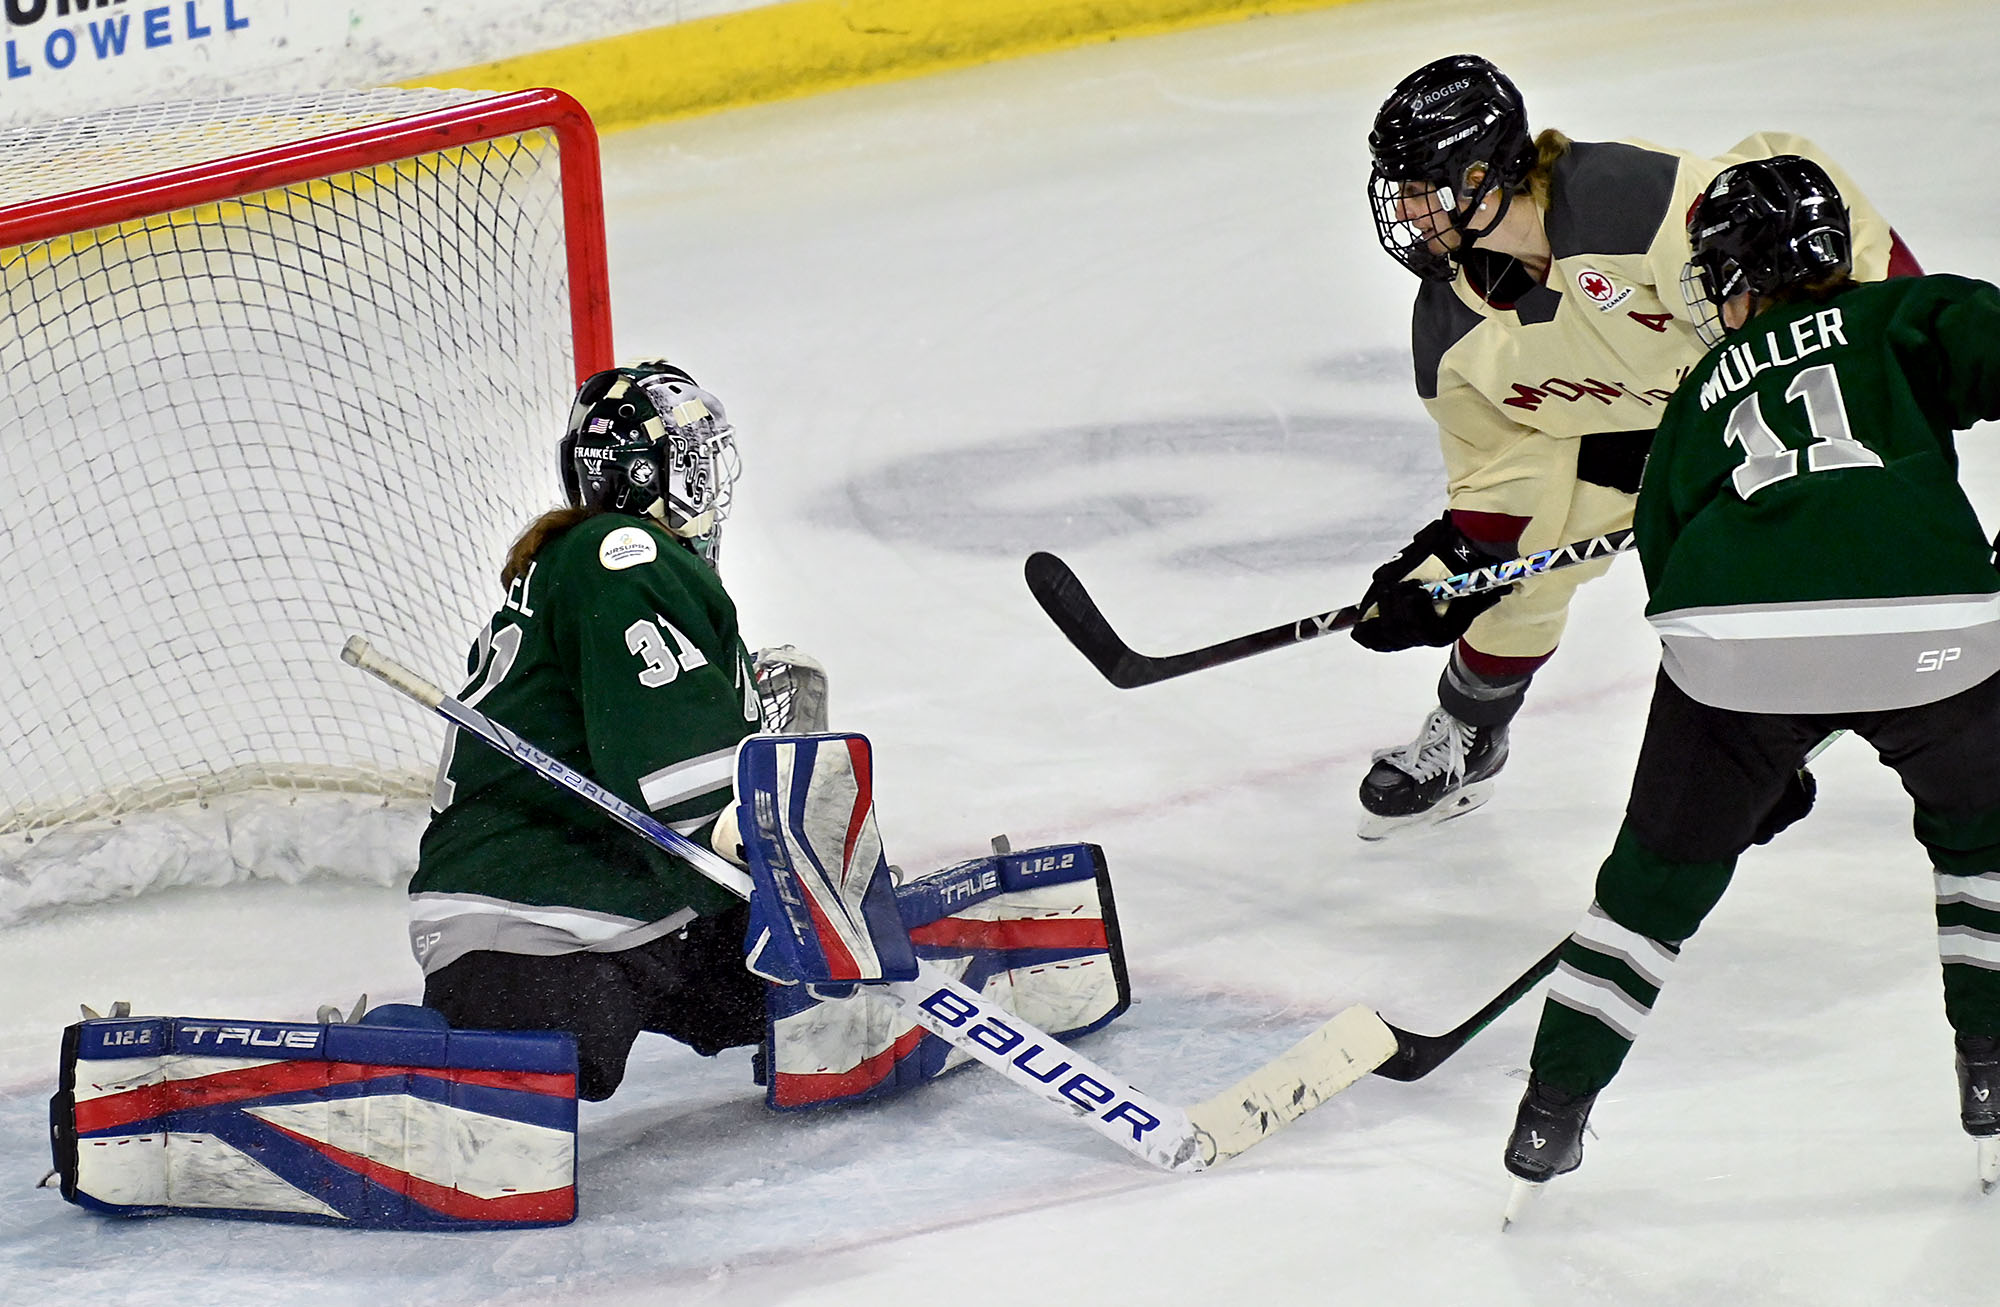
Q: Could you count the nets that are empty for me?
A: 1